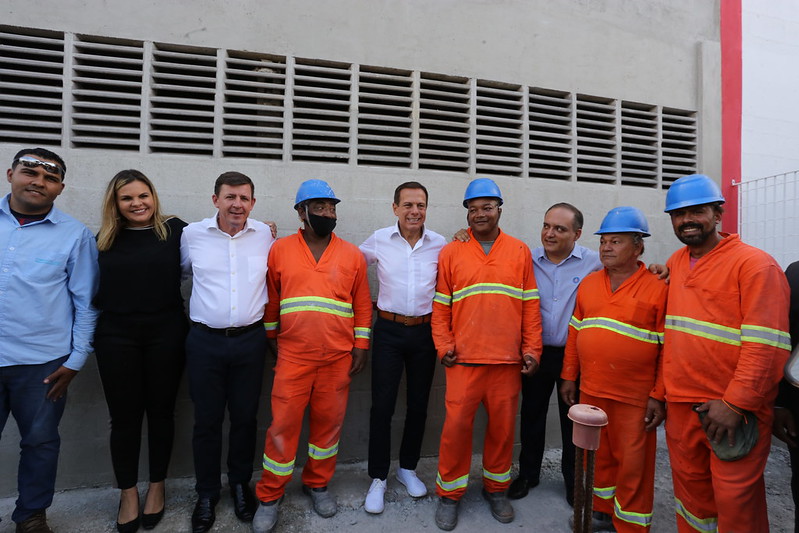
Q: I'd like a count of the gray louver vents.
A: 12